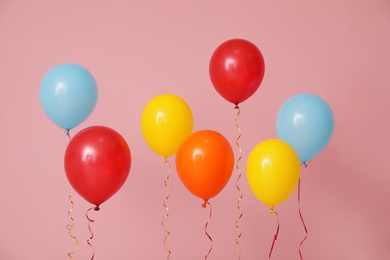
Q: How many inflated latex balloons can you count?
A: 7